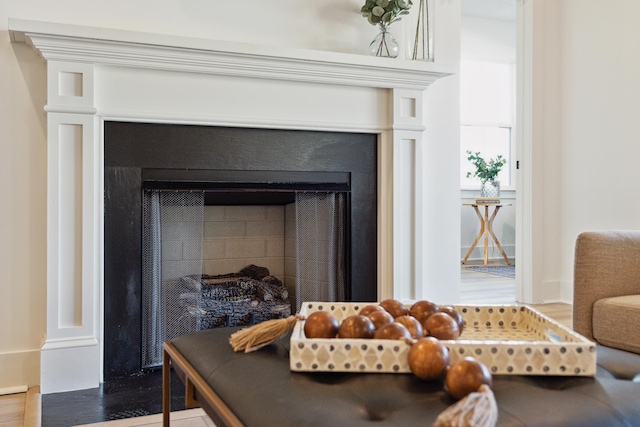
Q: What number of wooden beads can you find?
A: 12